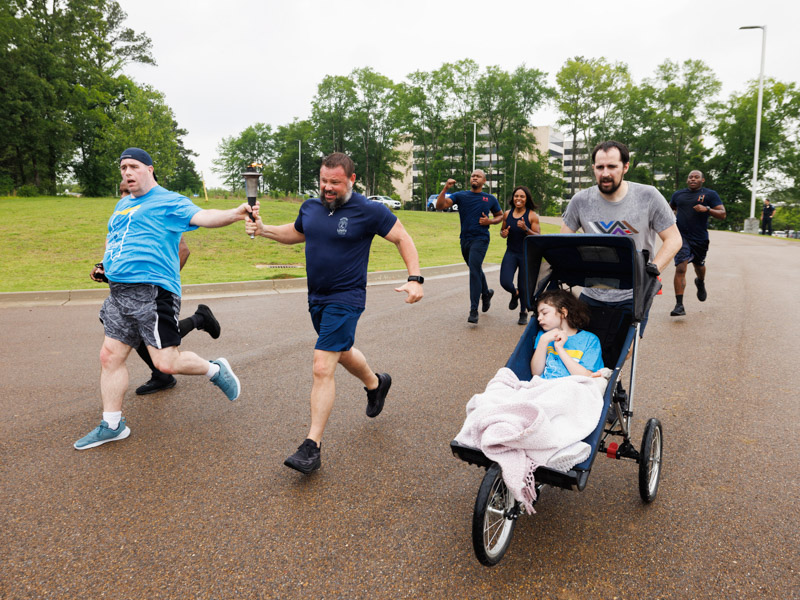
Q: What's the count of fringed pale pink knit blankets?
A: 1